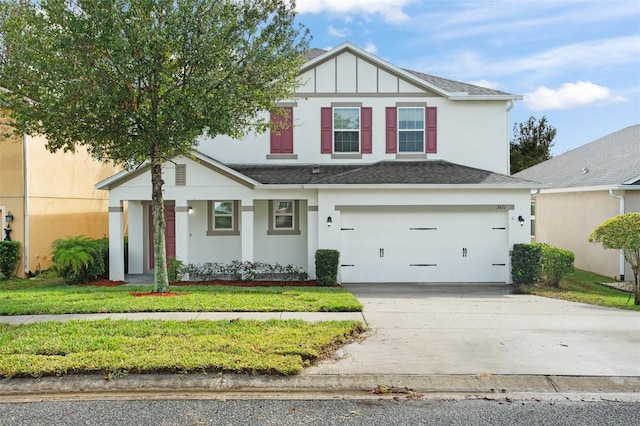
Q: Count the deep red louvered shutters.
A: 6